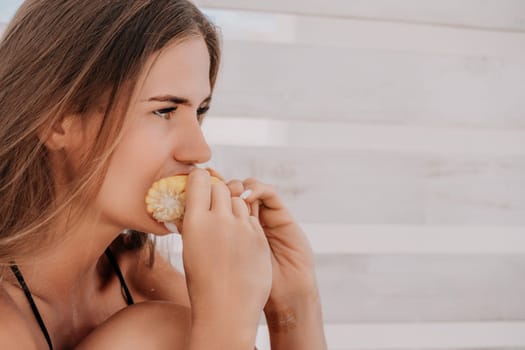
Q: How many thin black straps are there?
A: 2